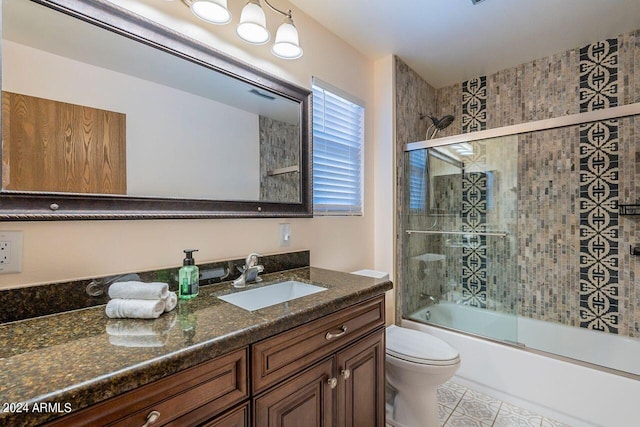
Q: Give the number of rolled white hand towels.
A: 3